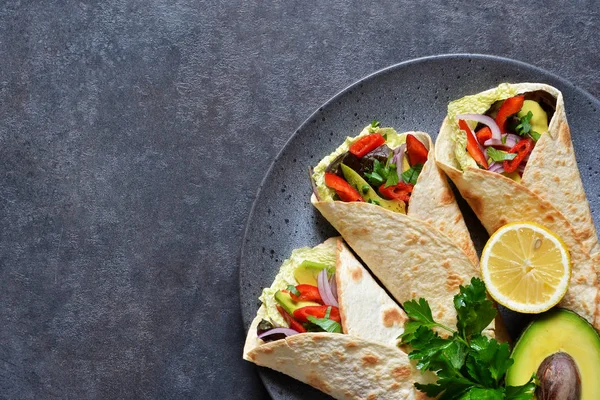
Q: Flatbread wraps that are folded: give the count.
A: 3